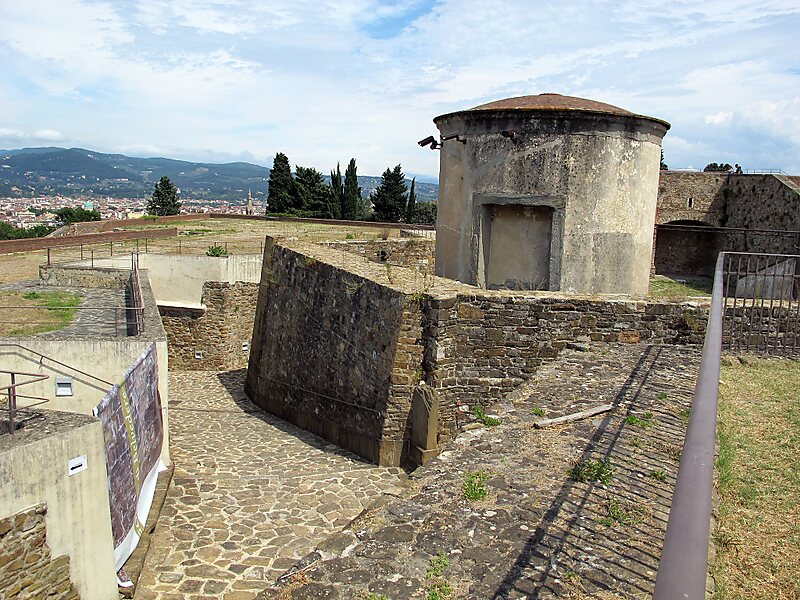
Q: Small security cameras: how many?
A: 3